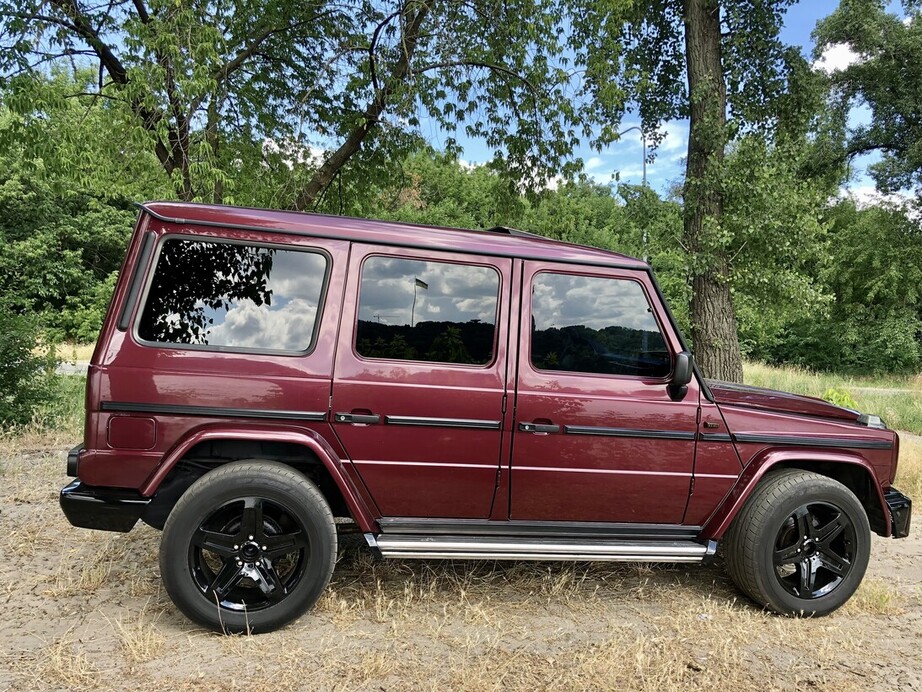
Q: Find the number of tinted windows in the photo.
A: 3